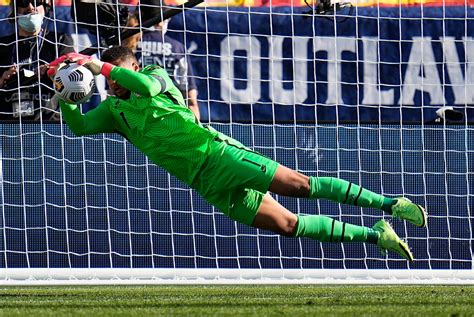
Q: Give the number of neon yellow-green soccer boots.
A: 2